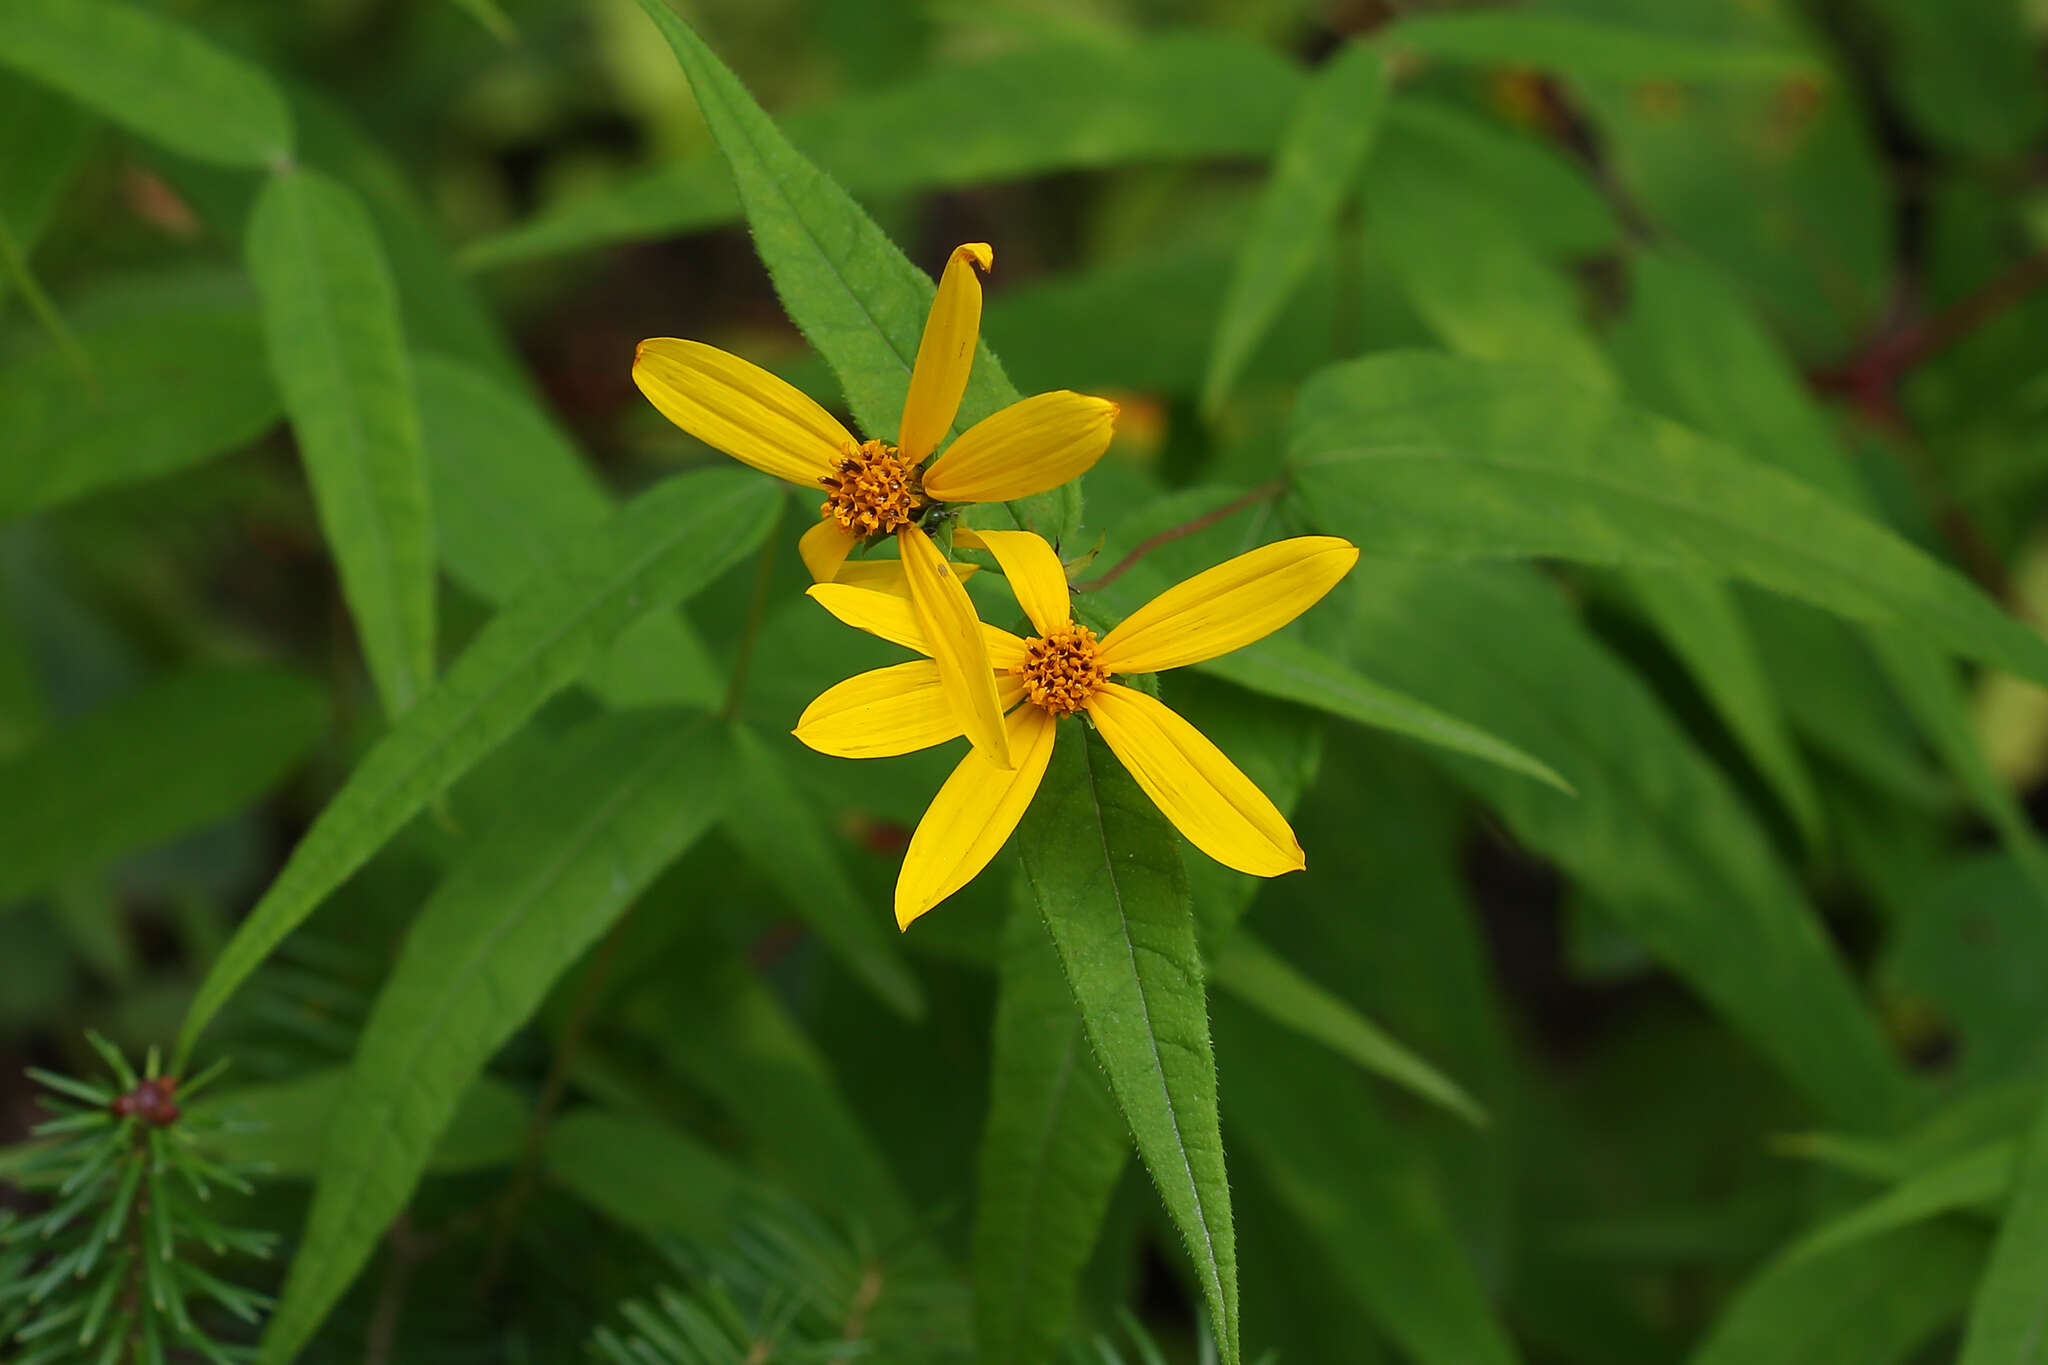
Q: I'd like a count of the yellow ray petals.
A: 11